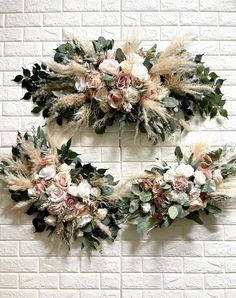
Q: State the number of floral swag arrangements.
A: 3